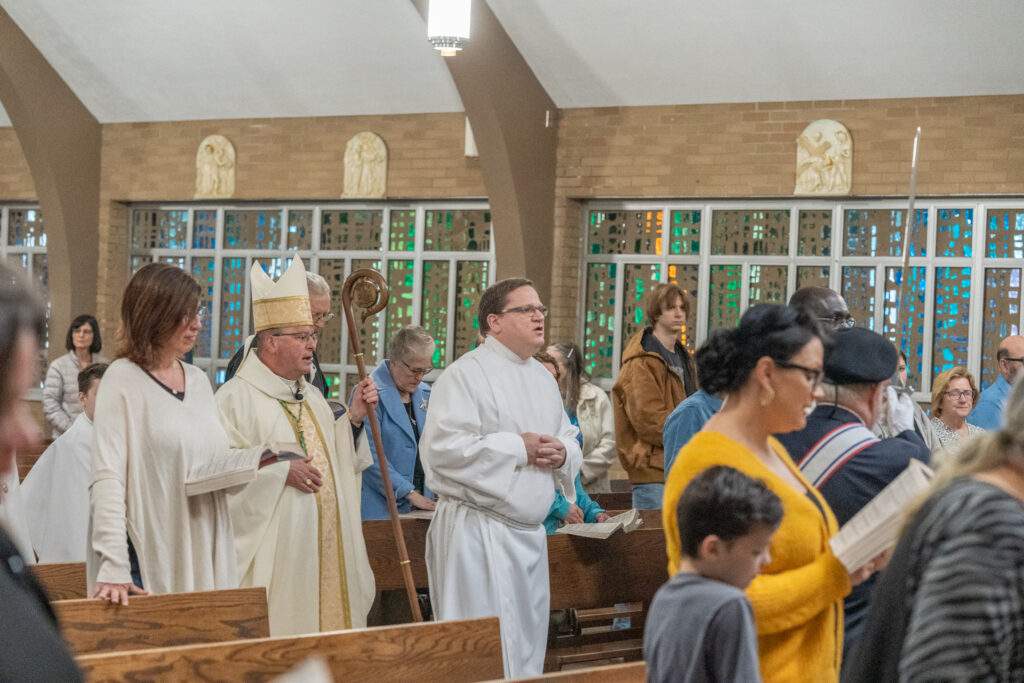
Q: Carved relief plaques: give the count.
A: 3